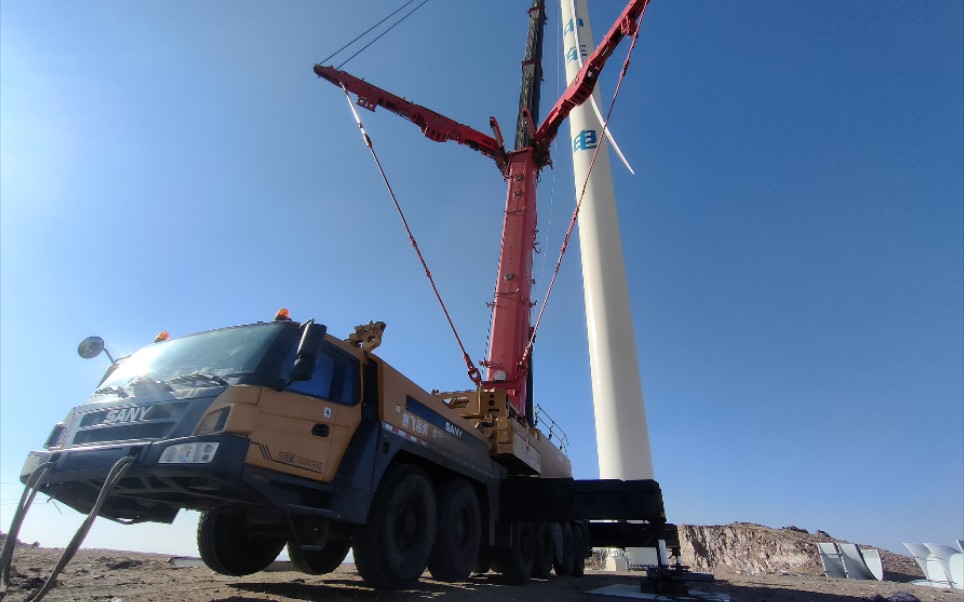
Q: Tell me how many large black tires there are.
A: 8